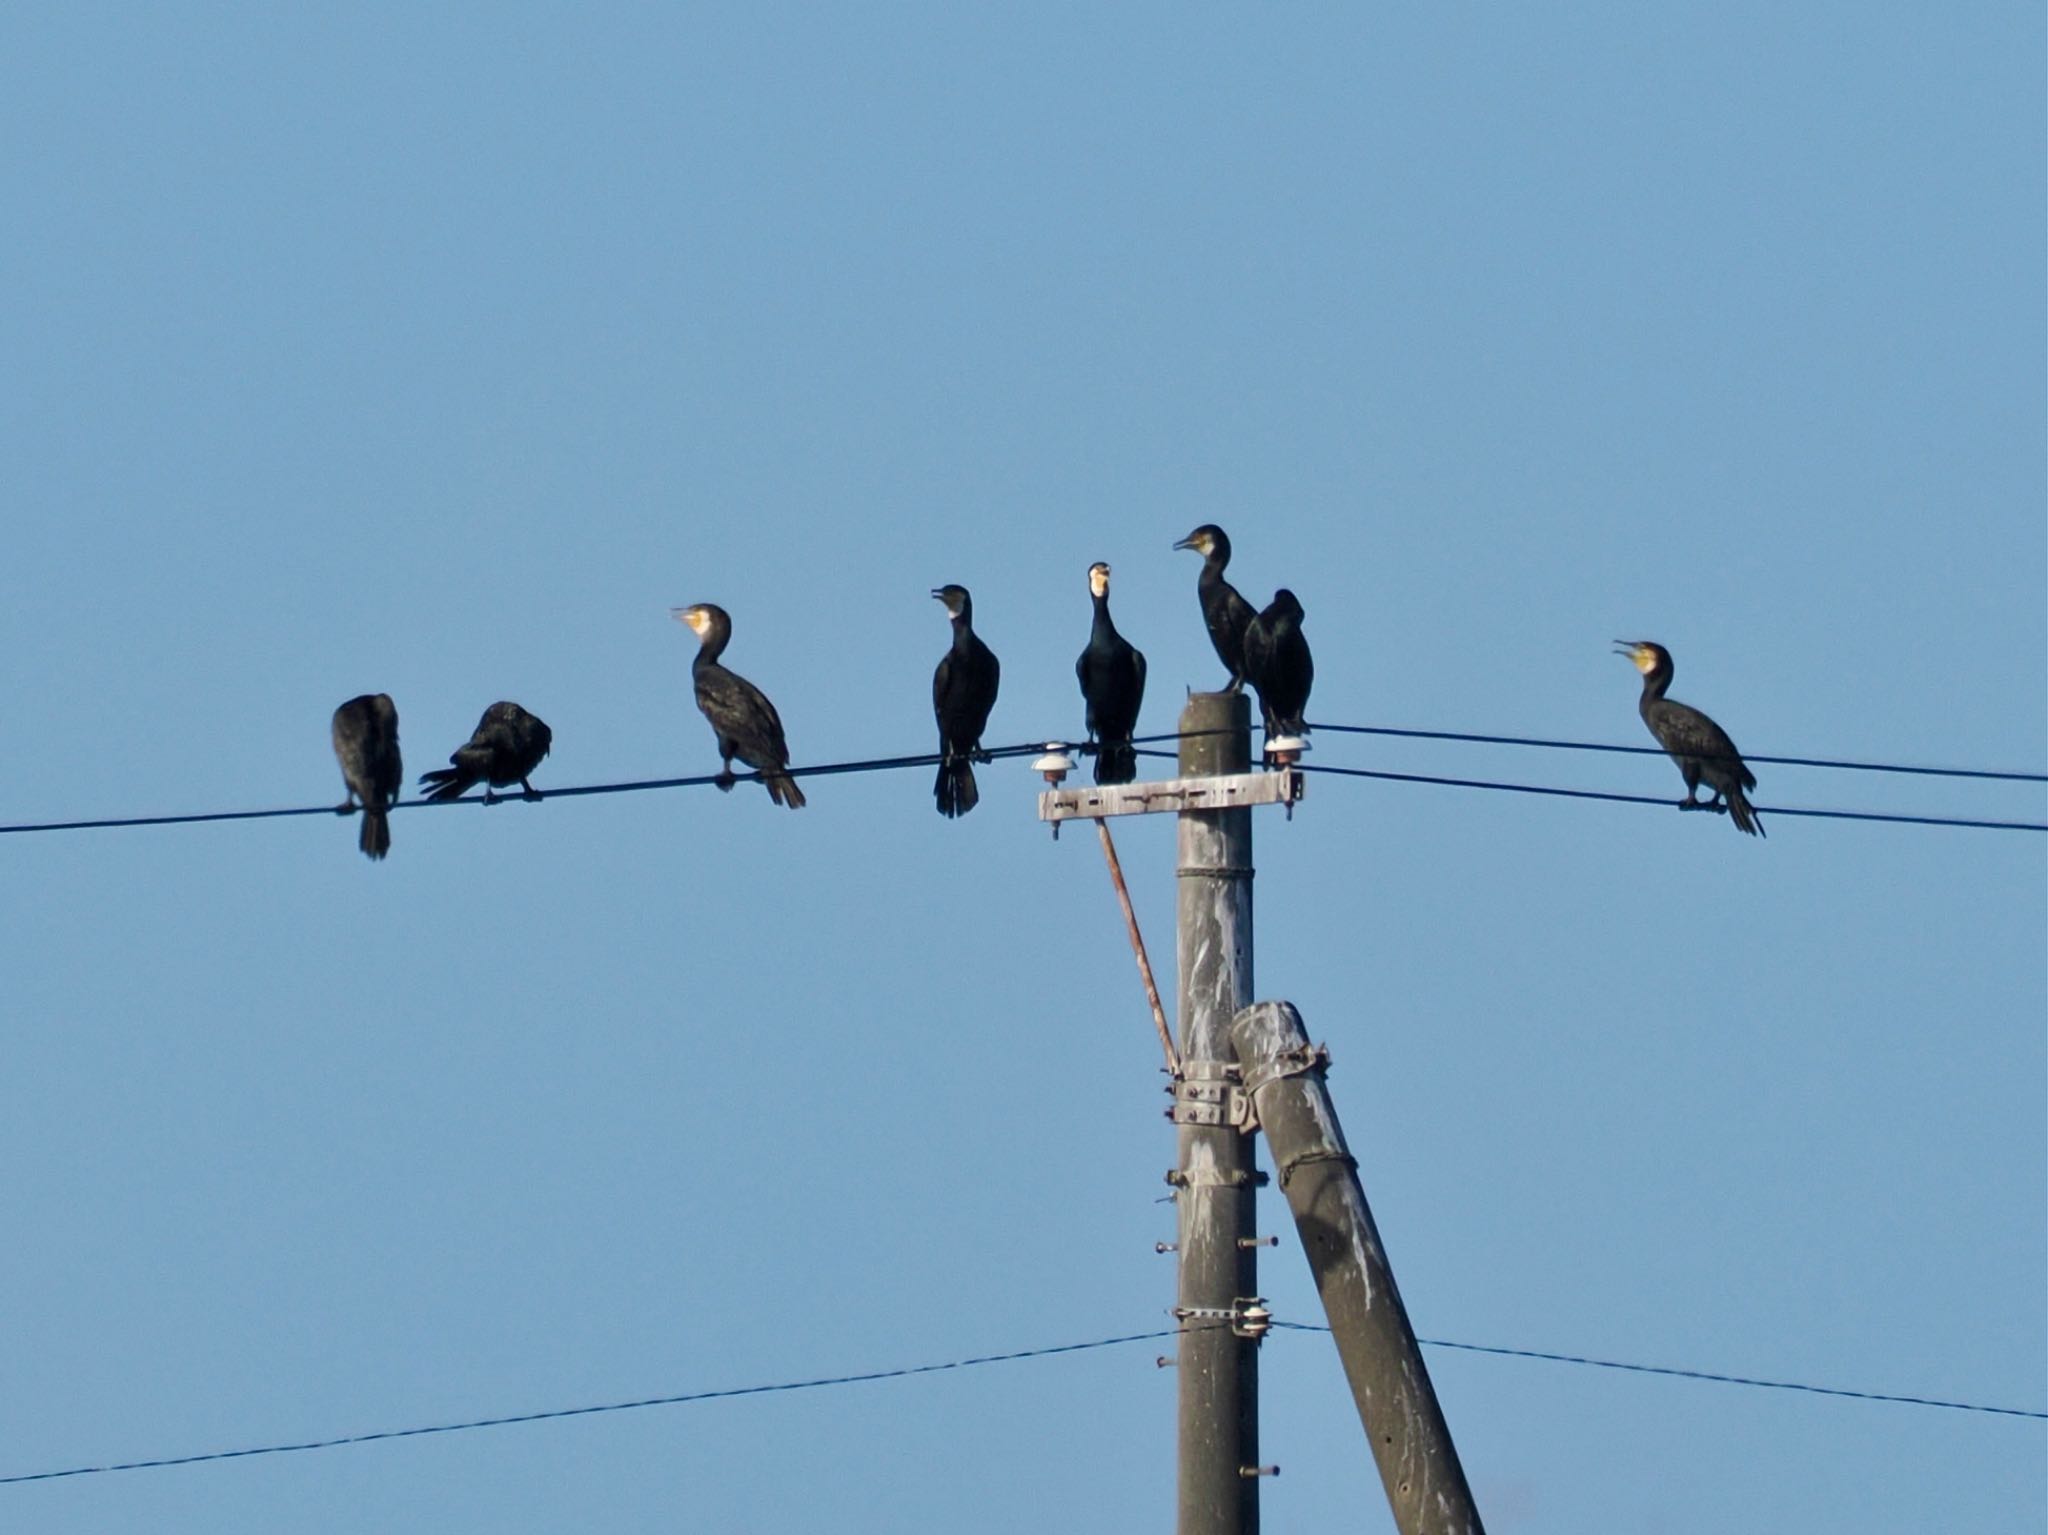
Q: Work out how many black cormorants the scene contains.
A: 8